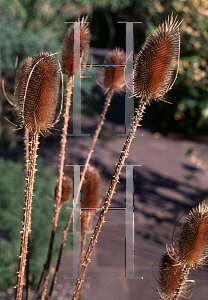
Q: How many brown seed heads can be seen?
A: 9